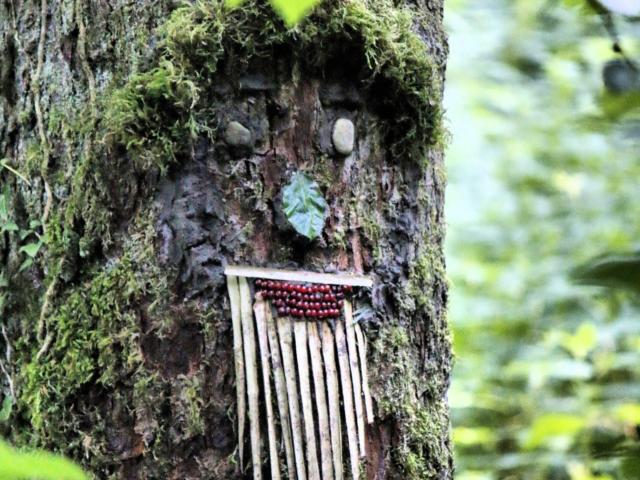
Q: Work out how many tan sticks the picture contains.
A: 12